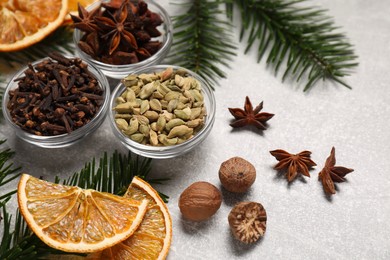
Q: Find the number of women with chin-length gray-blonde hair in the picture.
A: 0